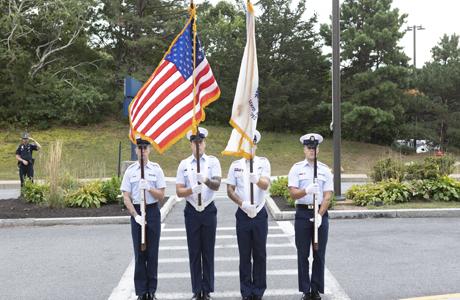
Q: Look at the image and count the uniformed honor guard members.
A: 4